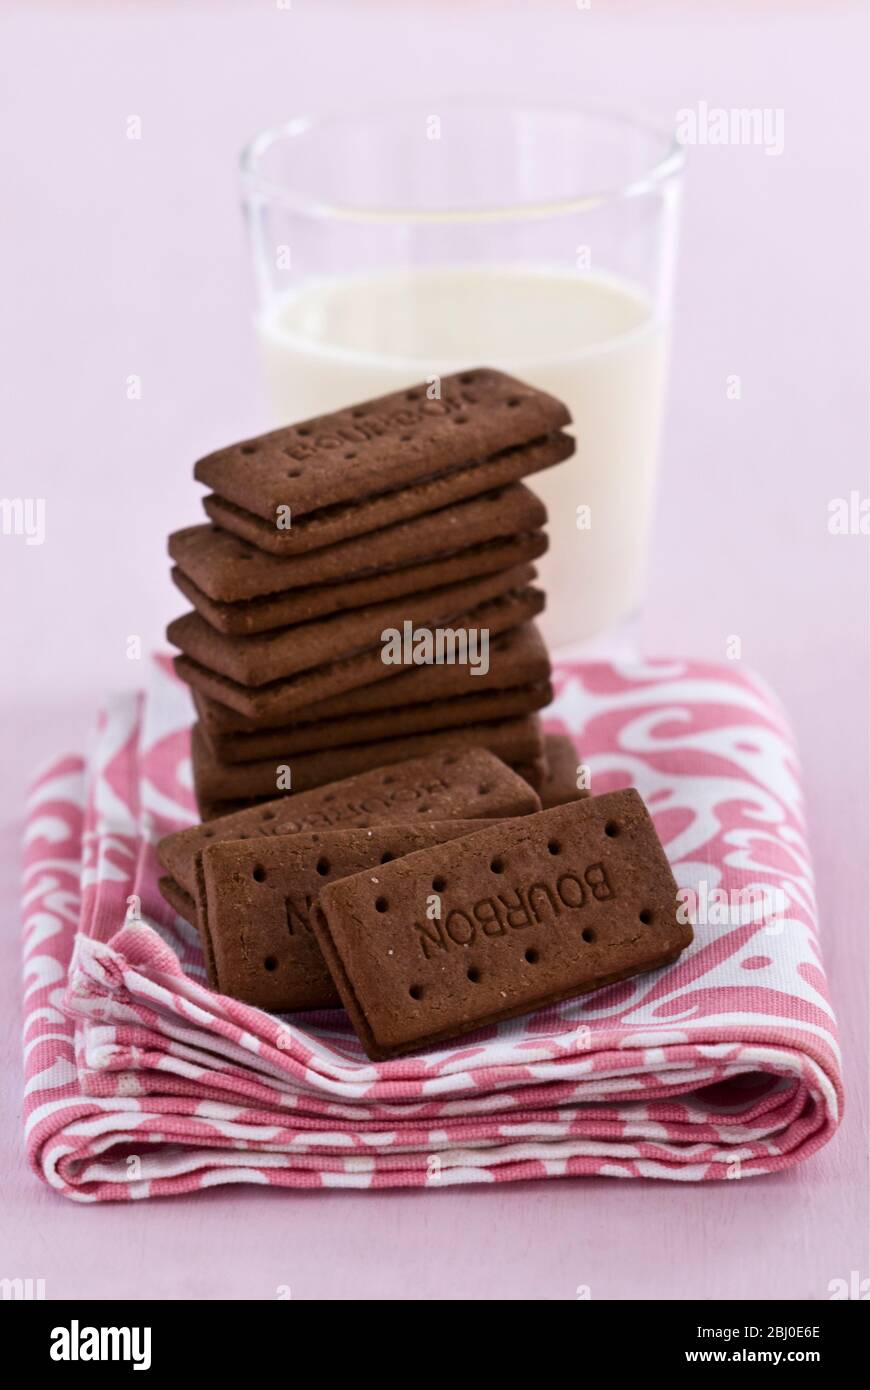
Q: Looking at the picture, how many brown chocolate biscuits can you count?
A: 9